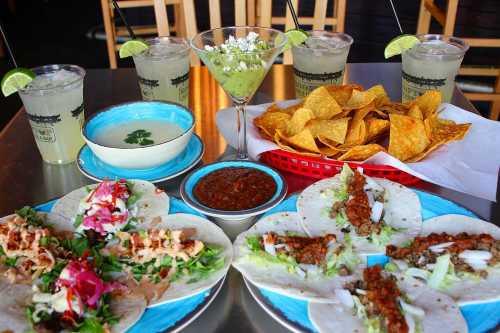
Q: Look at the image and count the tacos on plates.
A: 8